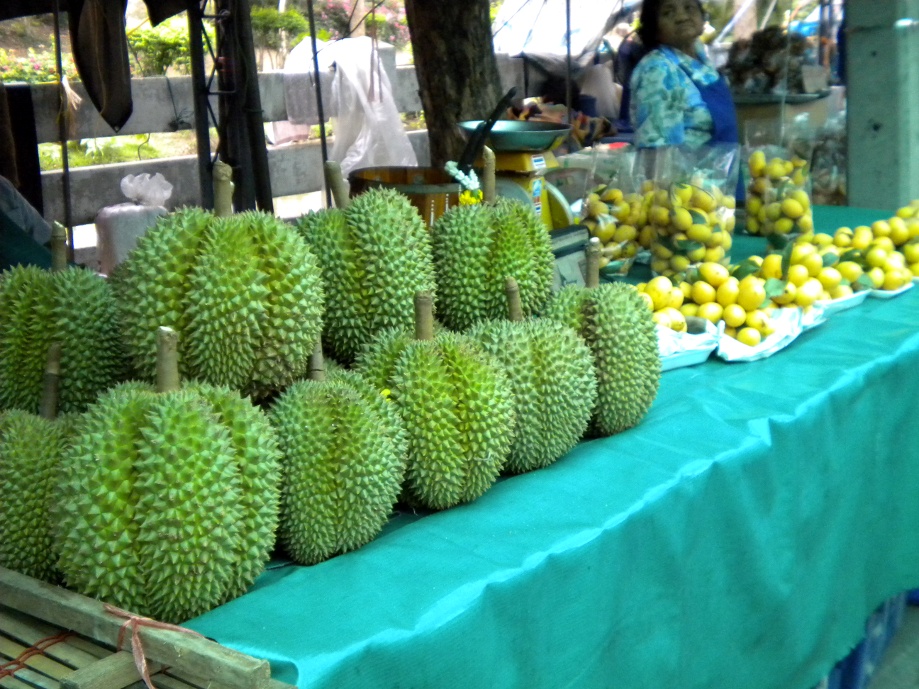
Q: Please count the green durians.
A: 10